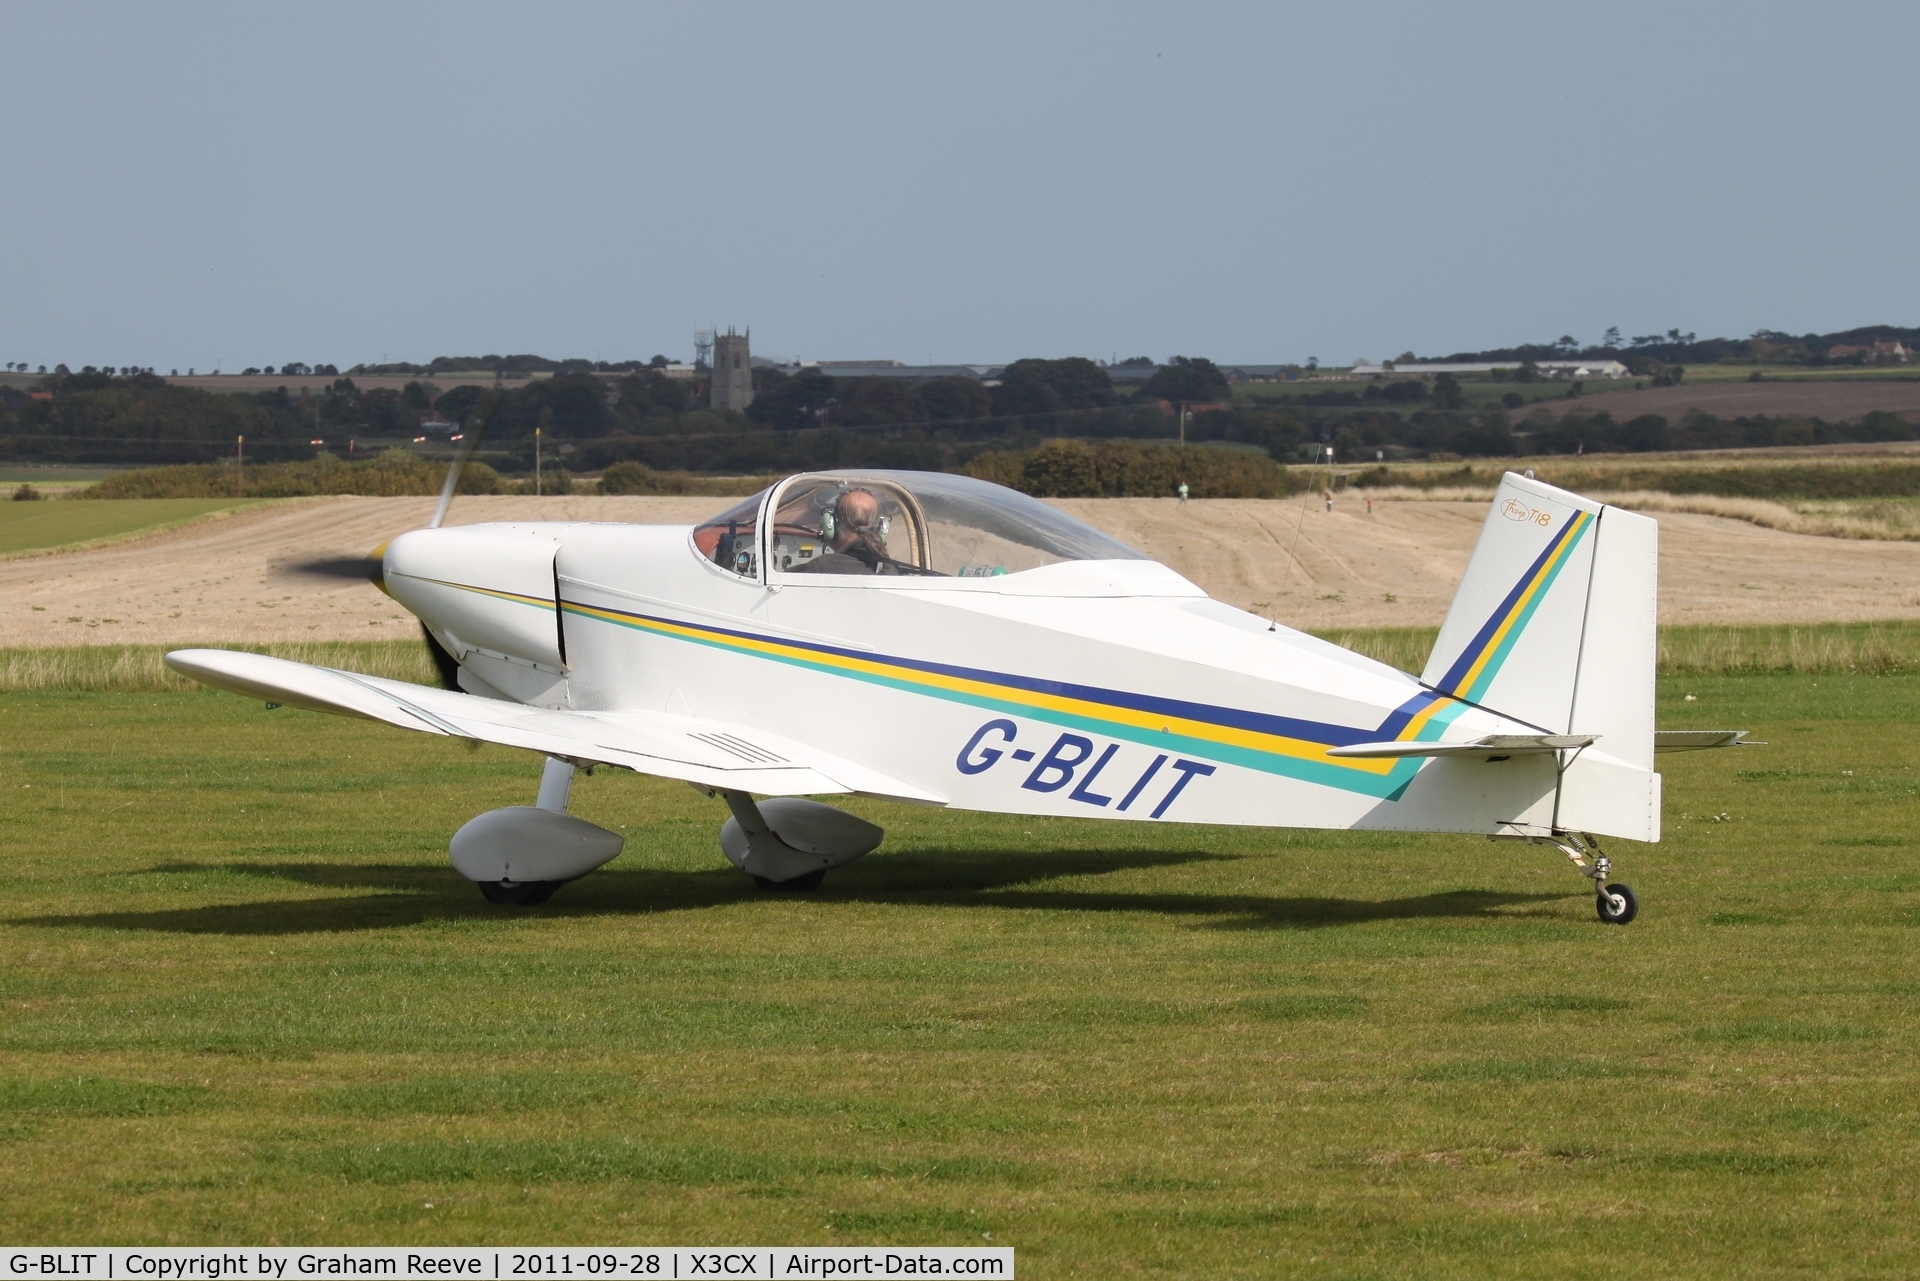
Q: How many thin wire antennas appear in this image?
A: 1